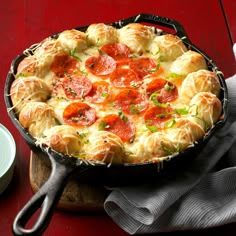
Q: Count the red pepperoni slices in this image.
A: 12